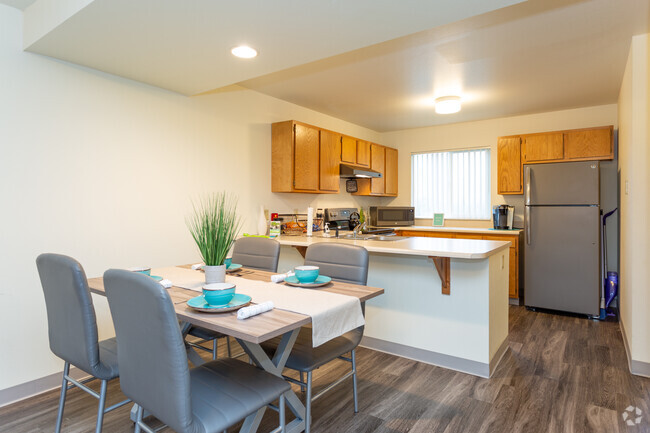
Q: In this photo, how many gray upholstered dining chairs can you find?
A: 4